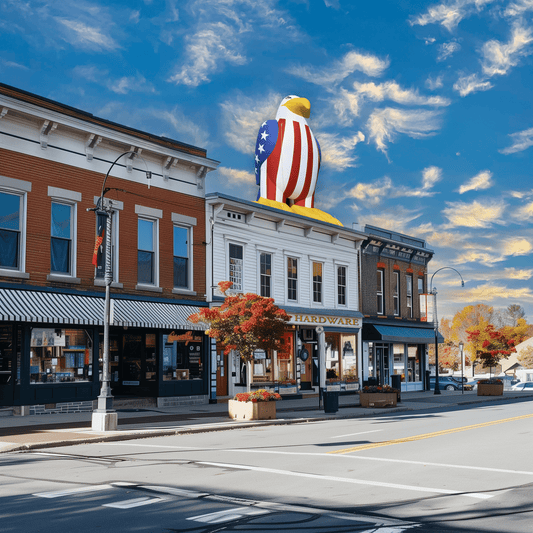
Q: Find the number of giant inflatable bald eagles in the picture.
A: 1